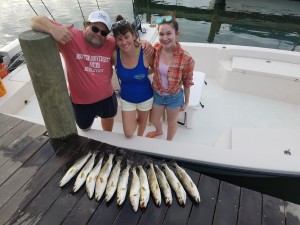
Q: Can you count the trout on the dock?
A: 12